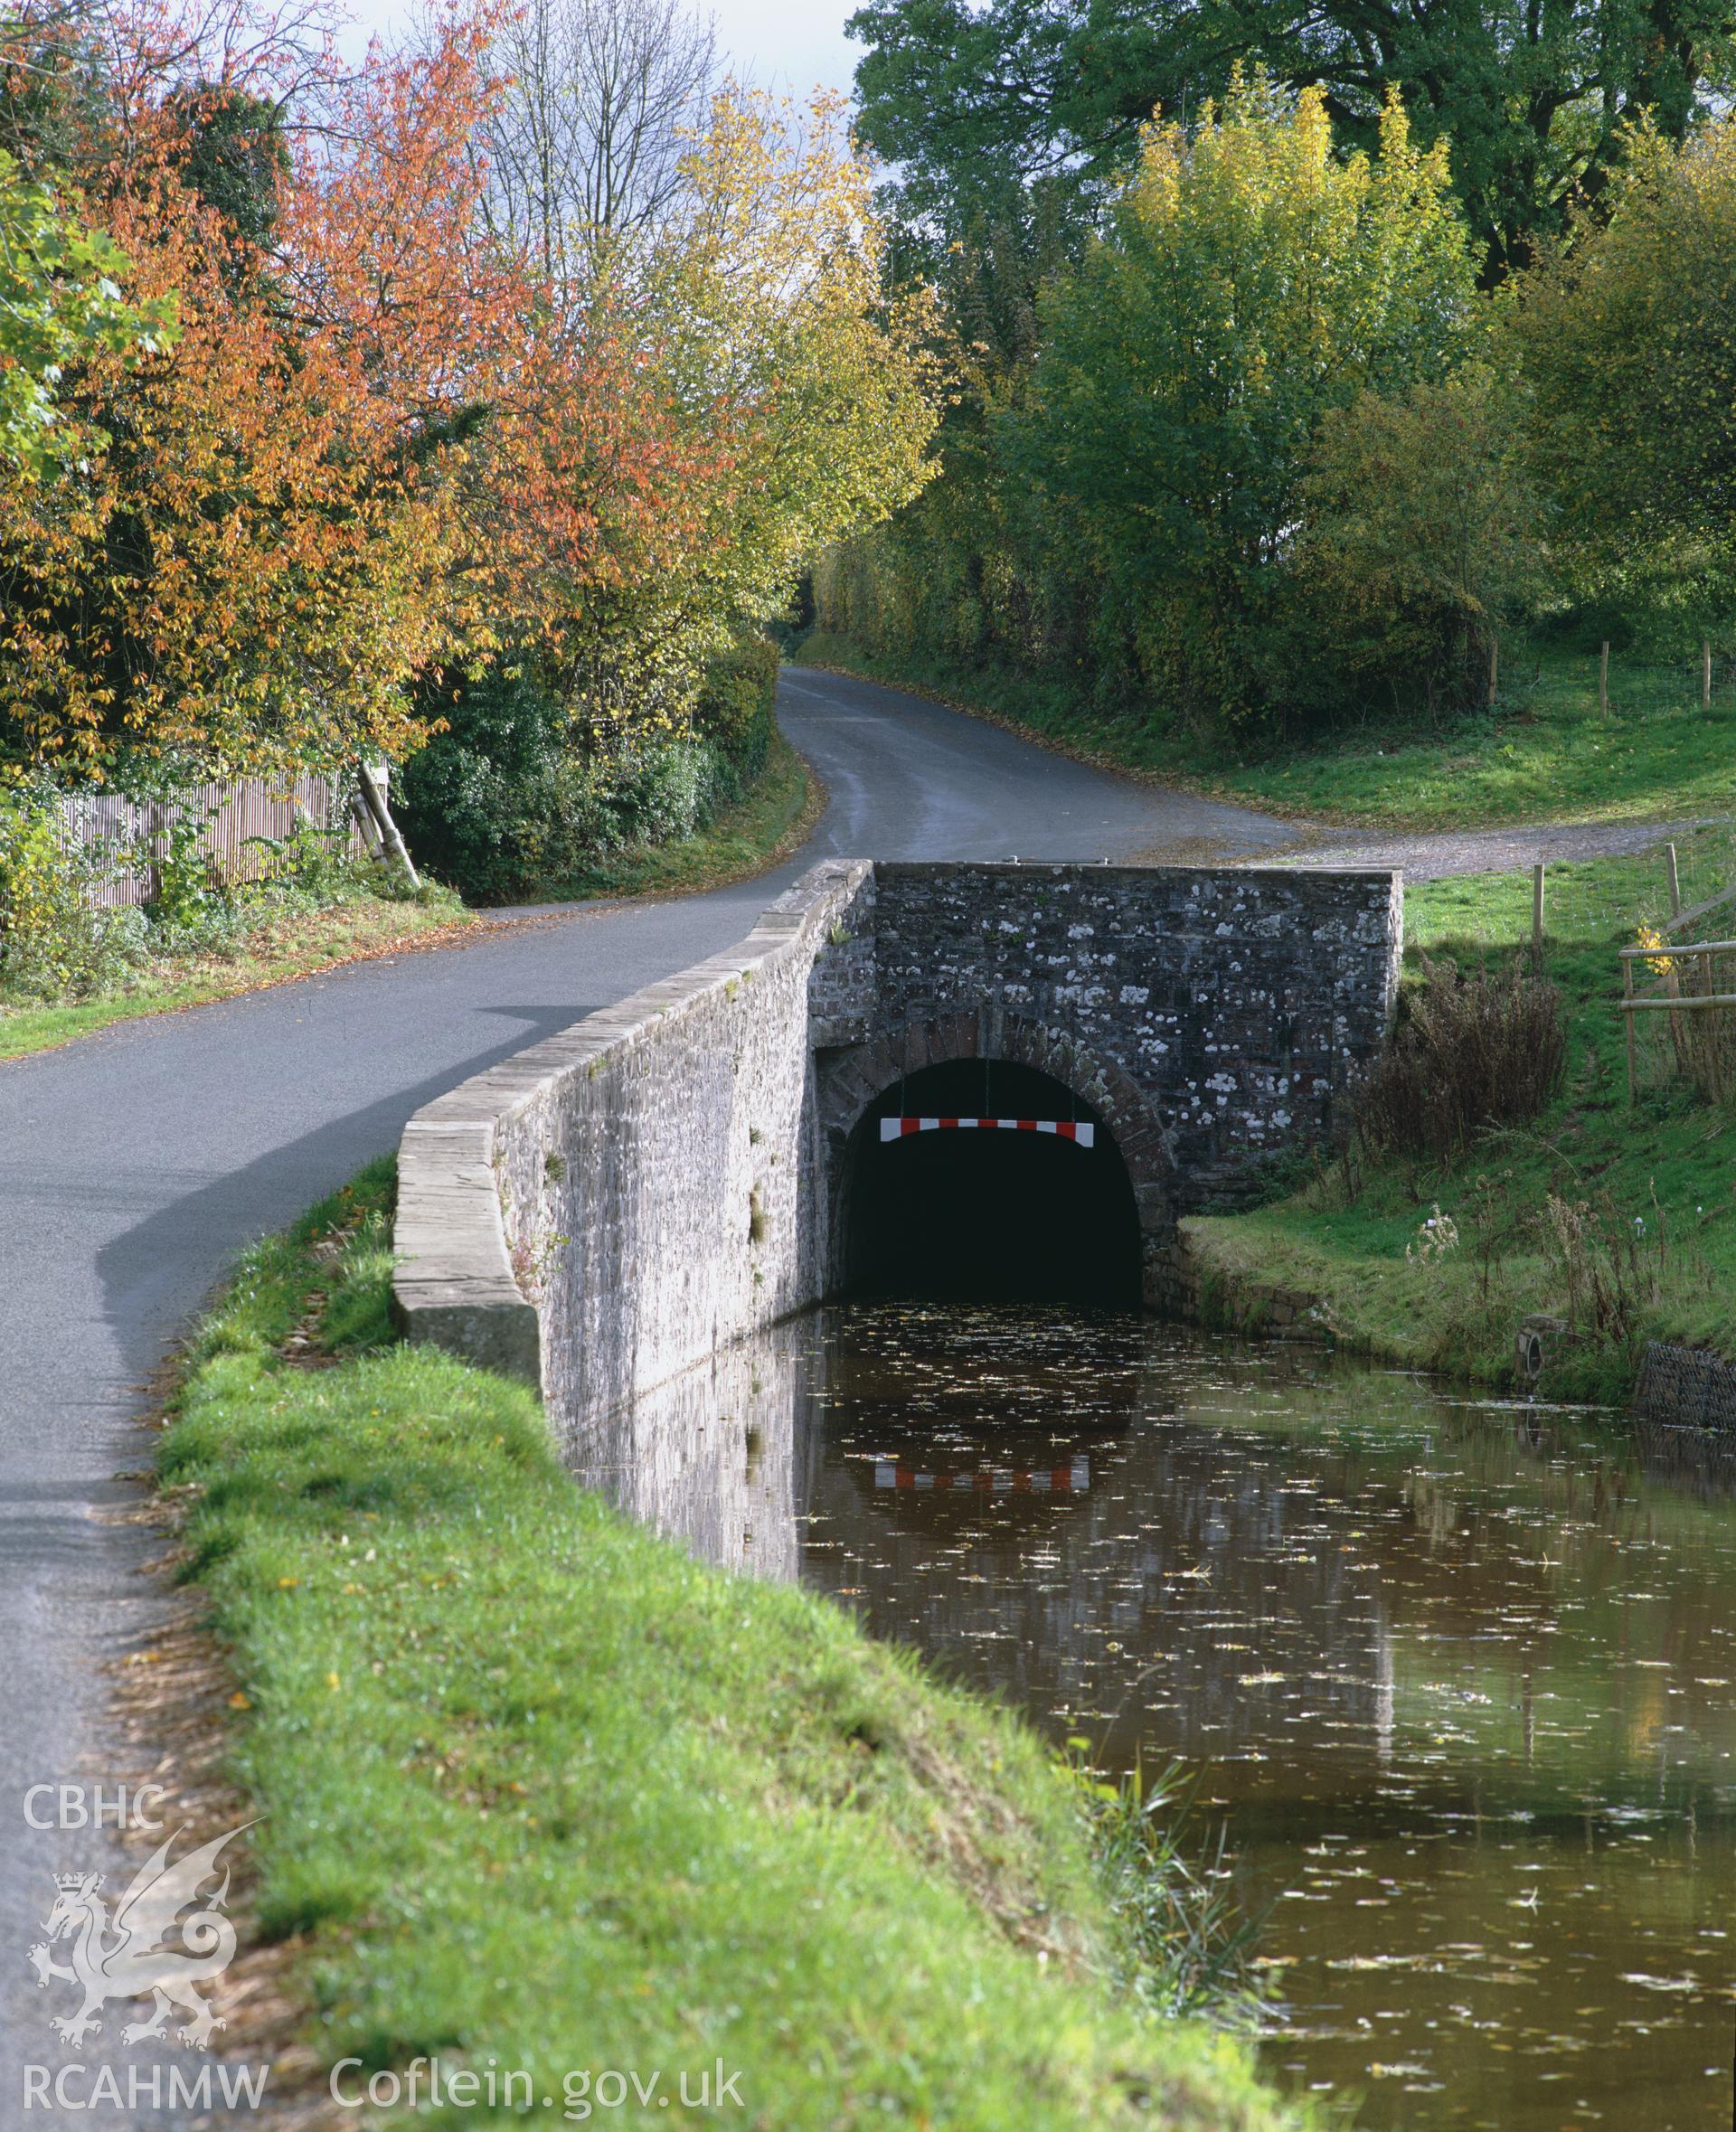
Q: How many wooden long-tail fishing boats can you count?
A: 0